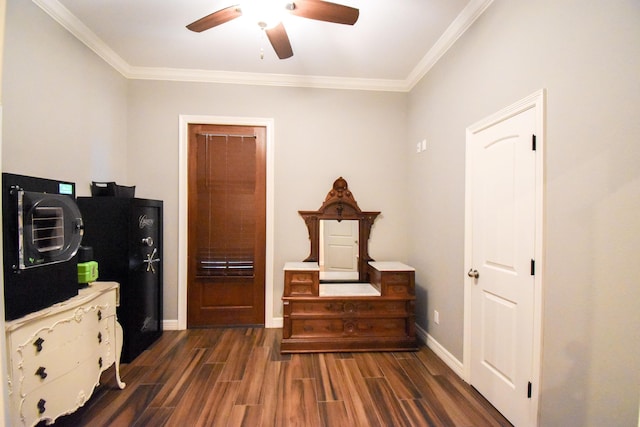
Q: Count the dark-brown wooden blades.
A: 3